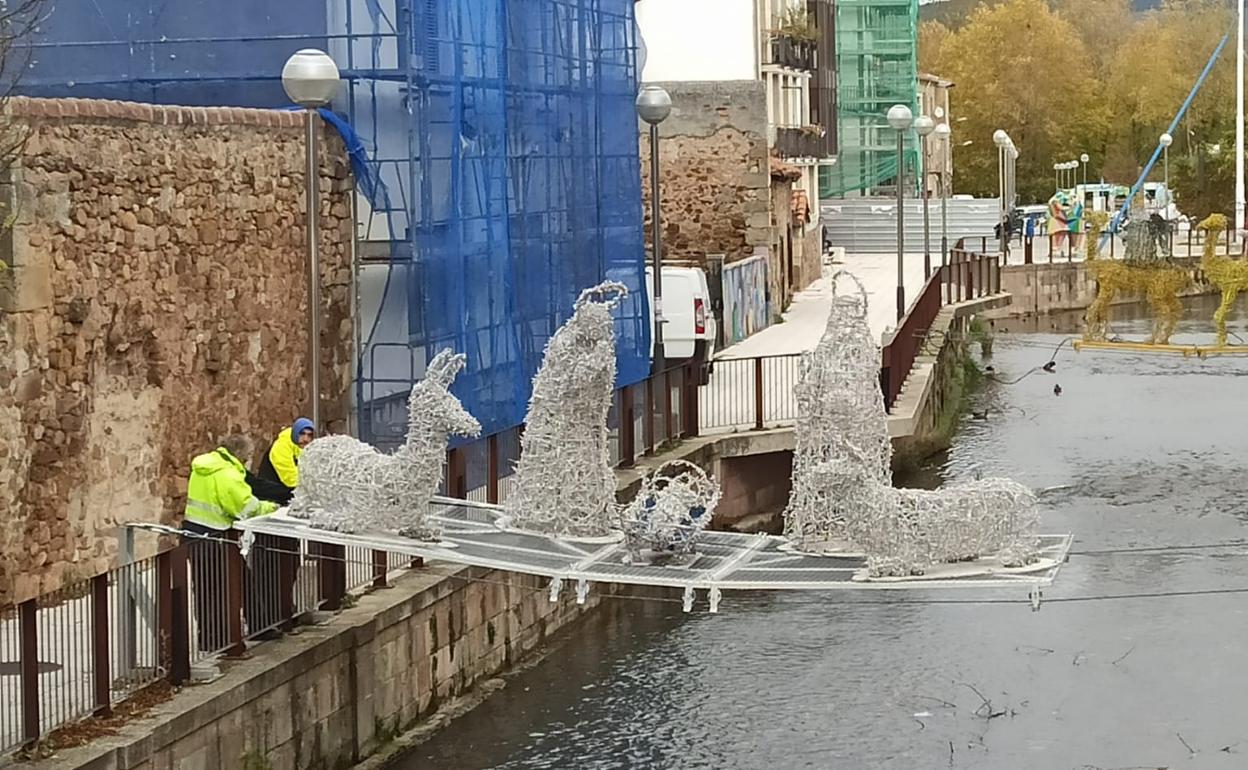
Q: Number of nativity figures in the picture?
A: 5